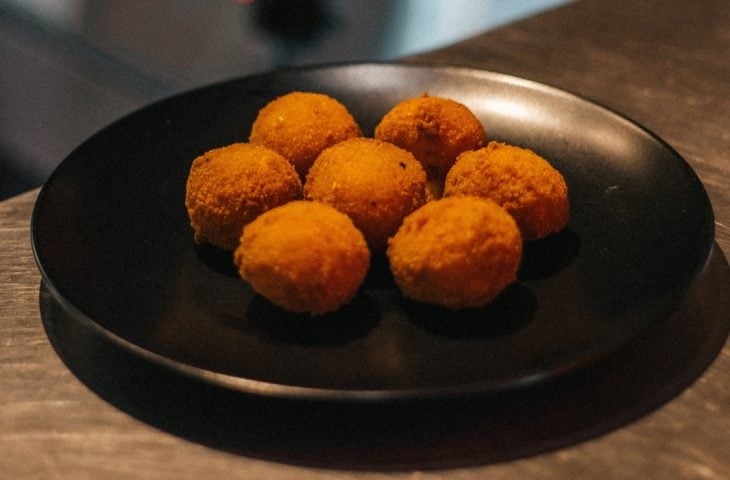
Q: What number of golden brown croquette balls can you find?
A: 7